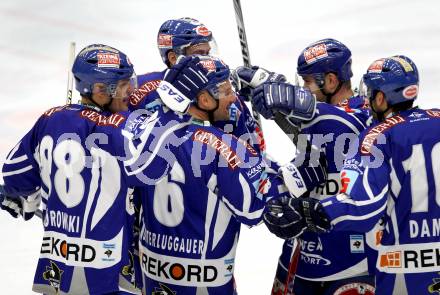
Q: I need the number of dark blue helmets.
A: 5